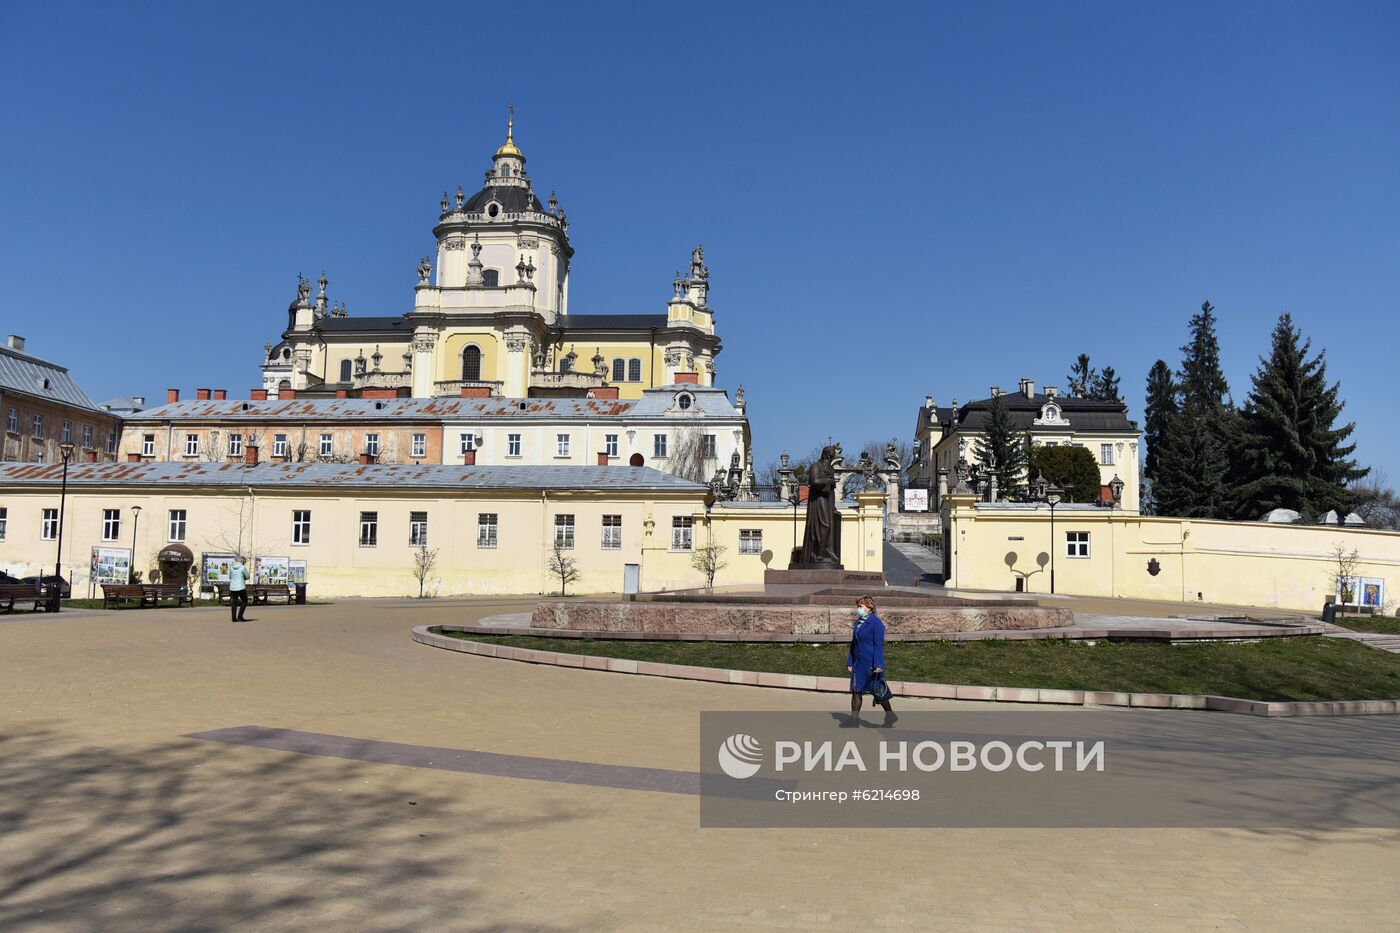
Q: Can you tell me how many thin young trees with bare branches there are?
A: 5